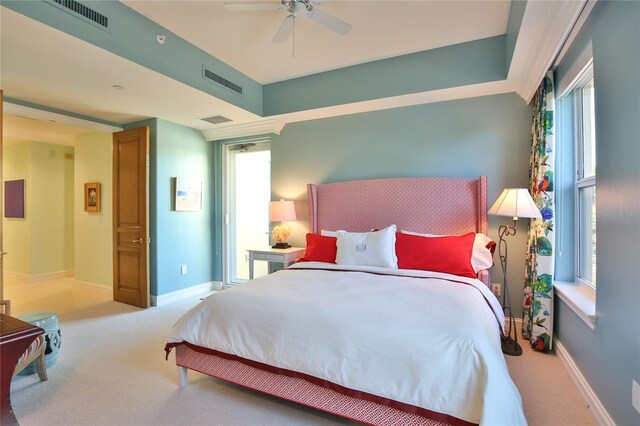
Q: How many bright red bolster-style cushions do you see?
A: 2